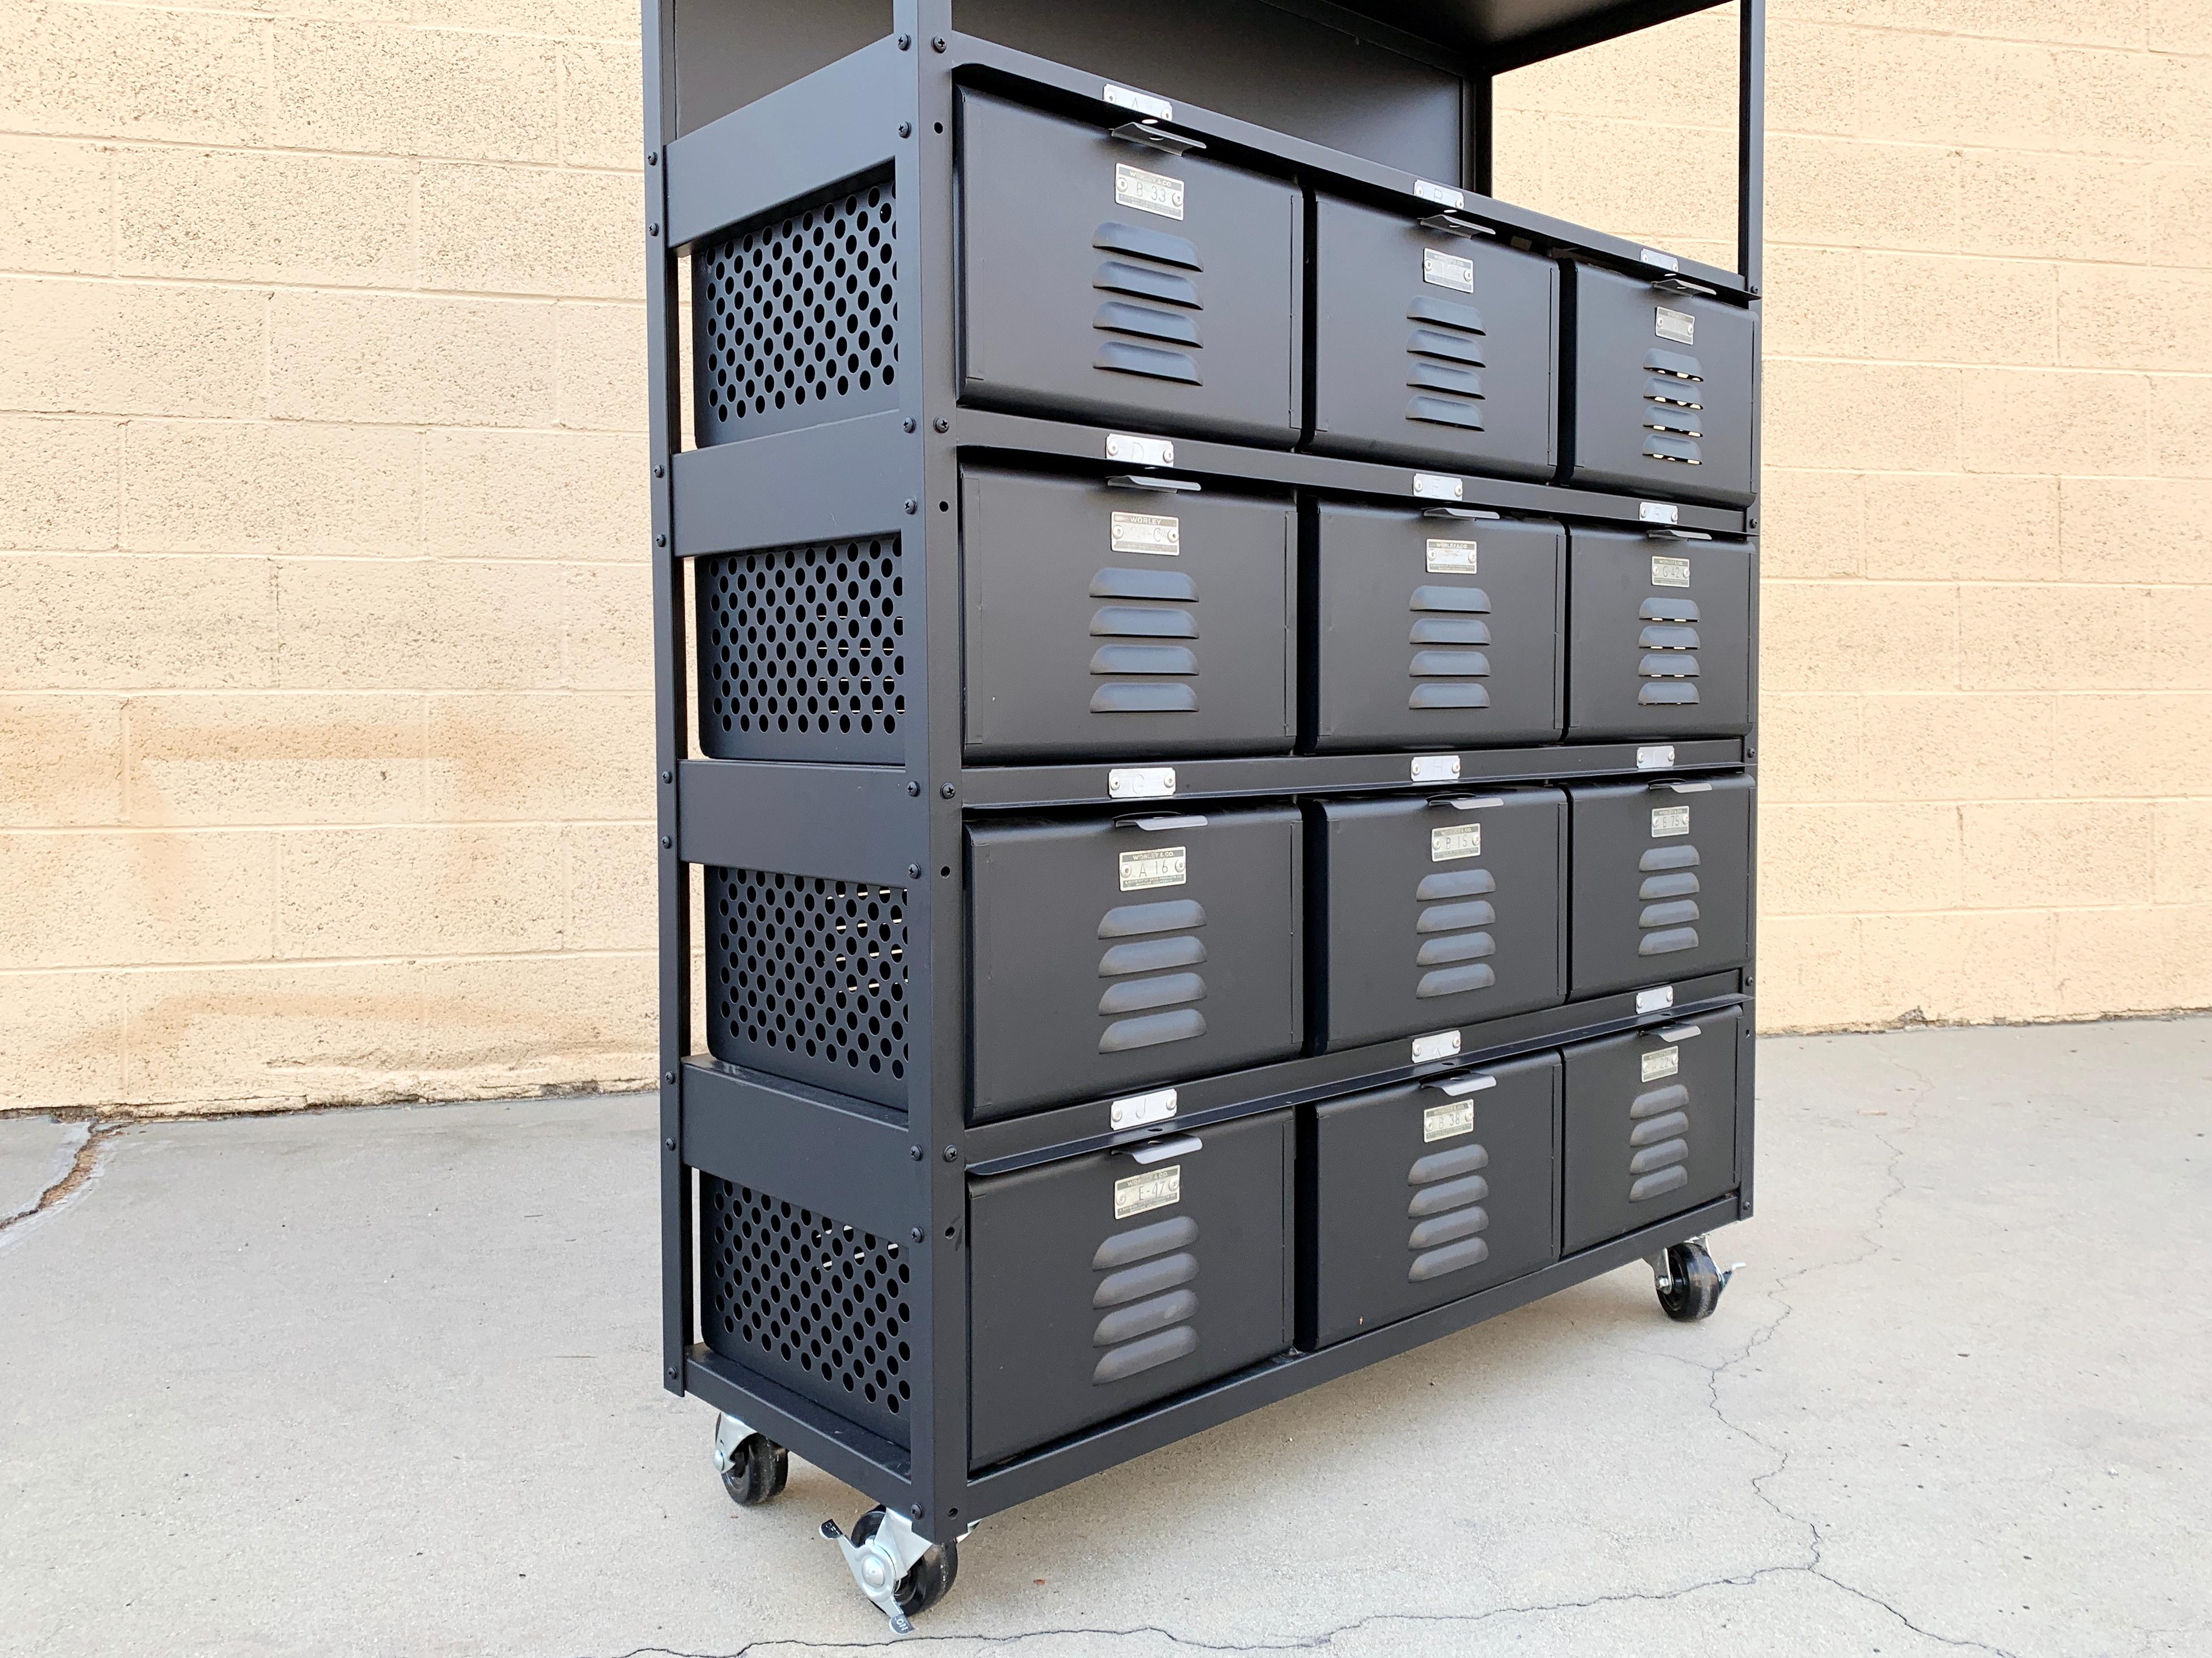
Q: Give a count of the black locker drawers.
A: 12